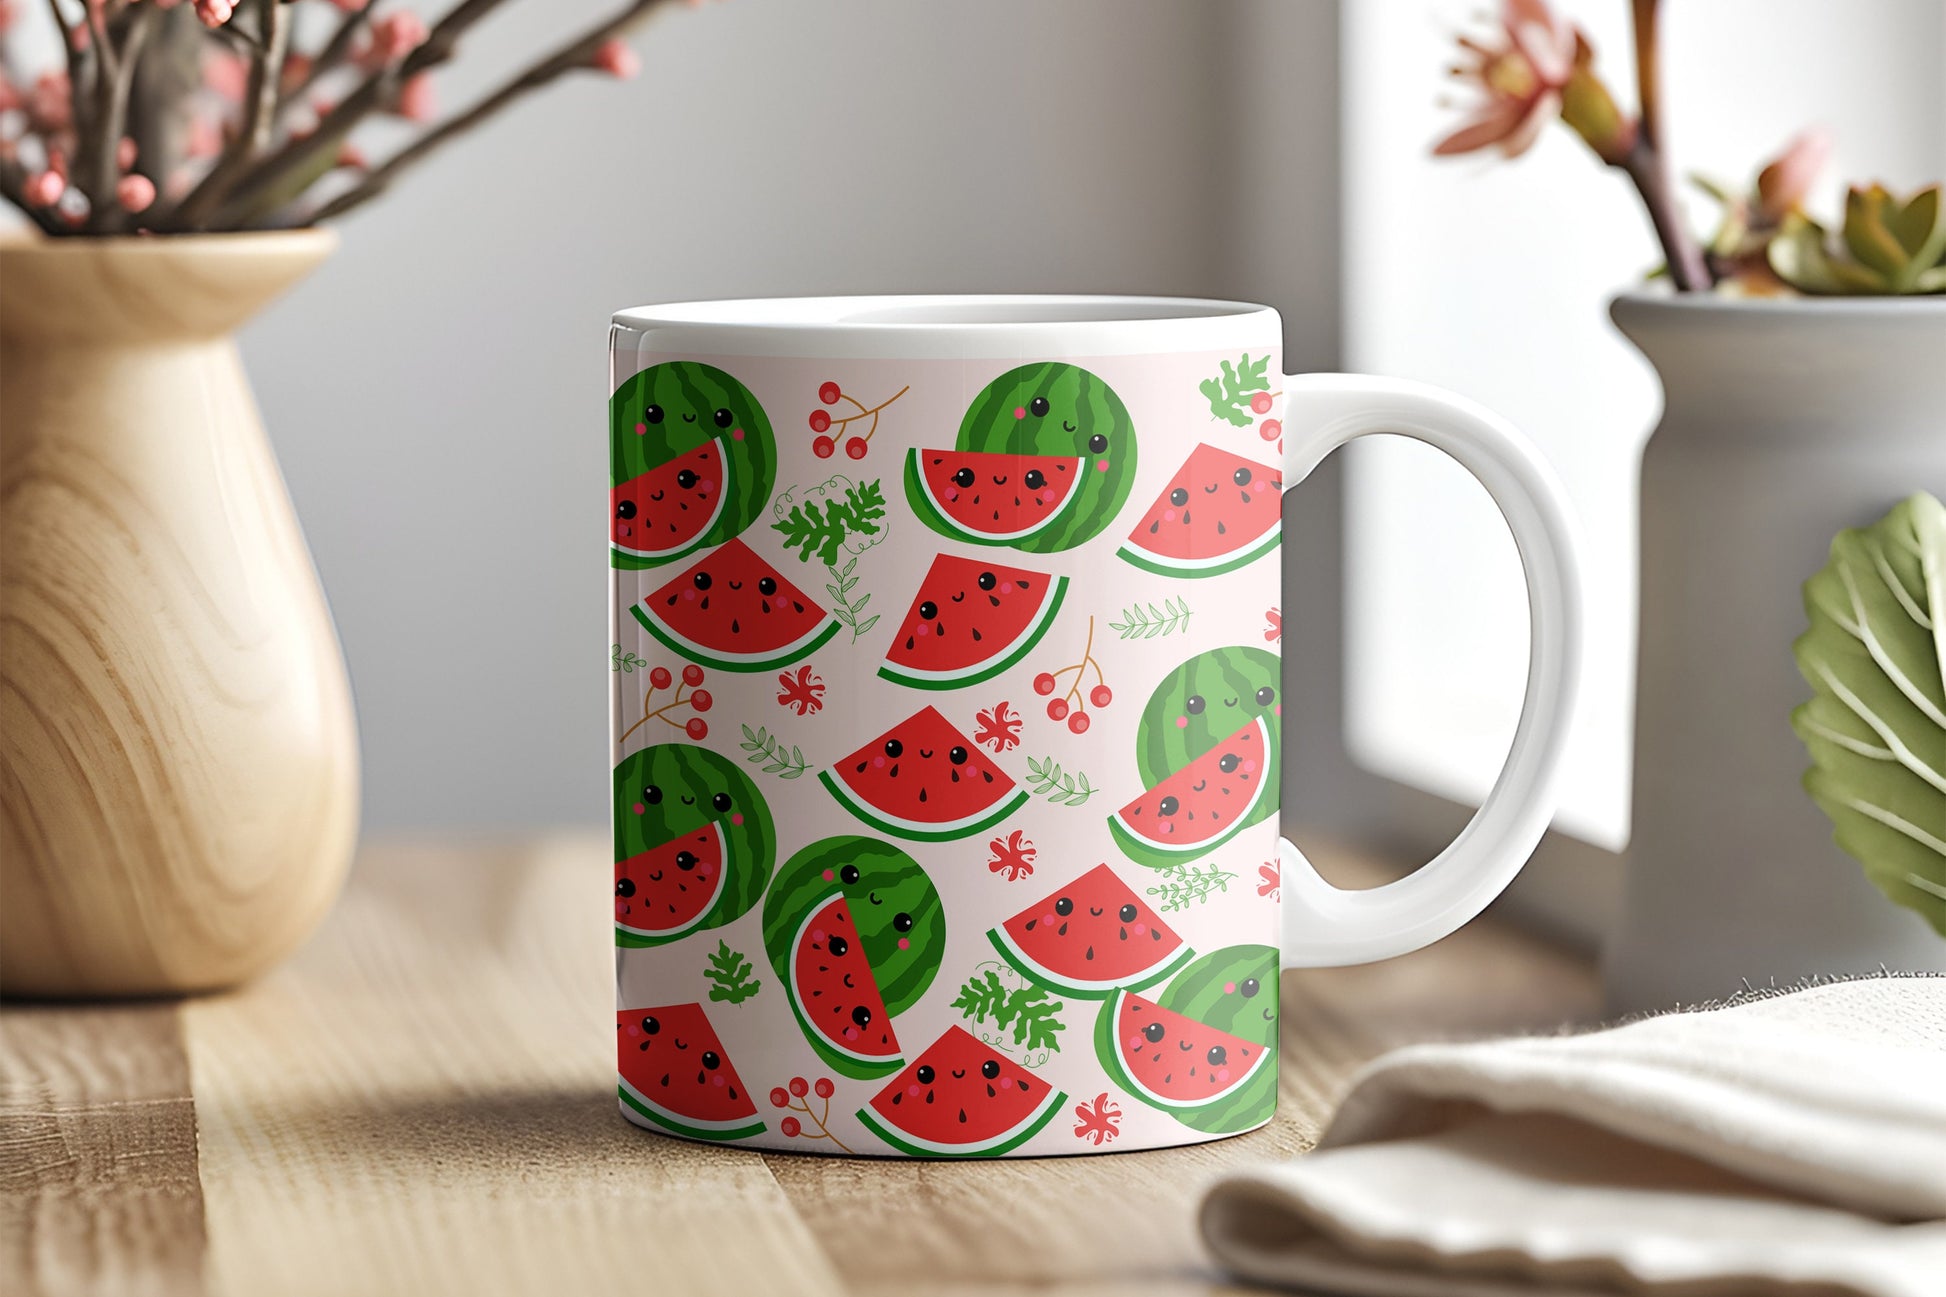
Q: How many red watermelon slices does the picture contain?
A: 13